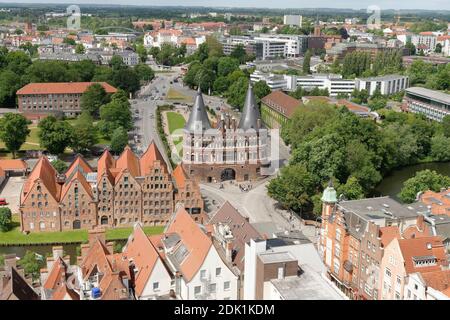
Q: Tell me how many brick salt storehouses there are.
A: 6